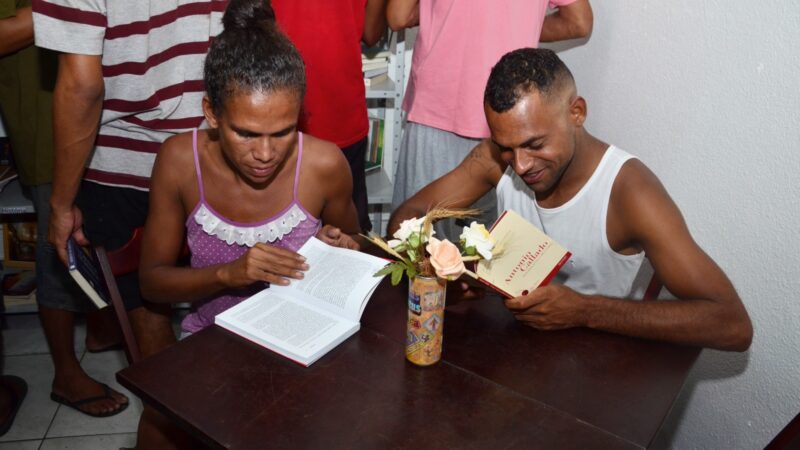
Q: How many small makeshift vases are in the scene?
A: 1